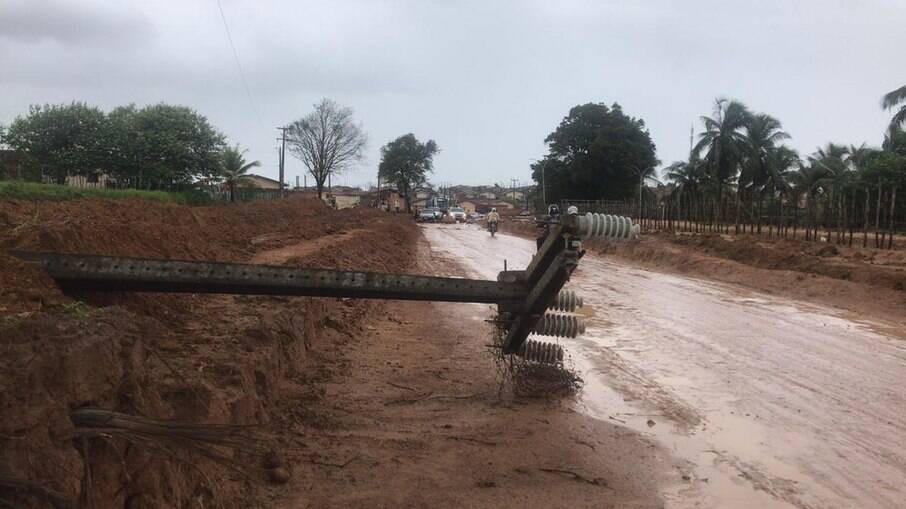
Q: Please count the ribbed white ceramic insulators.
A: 4